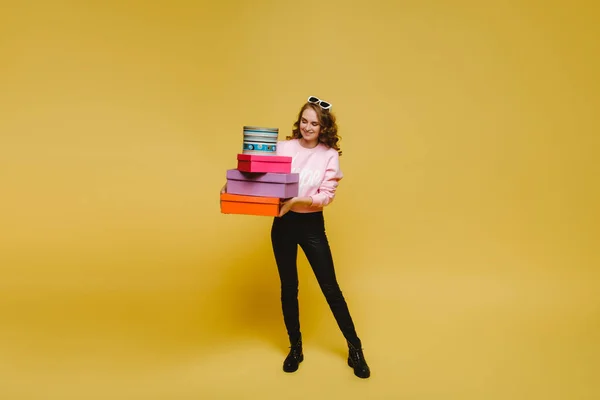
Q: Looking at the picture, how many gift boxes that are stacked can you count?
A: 4